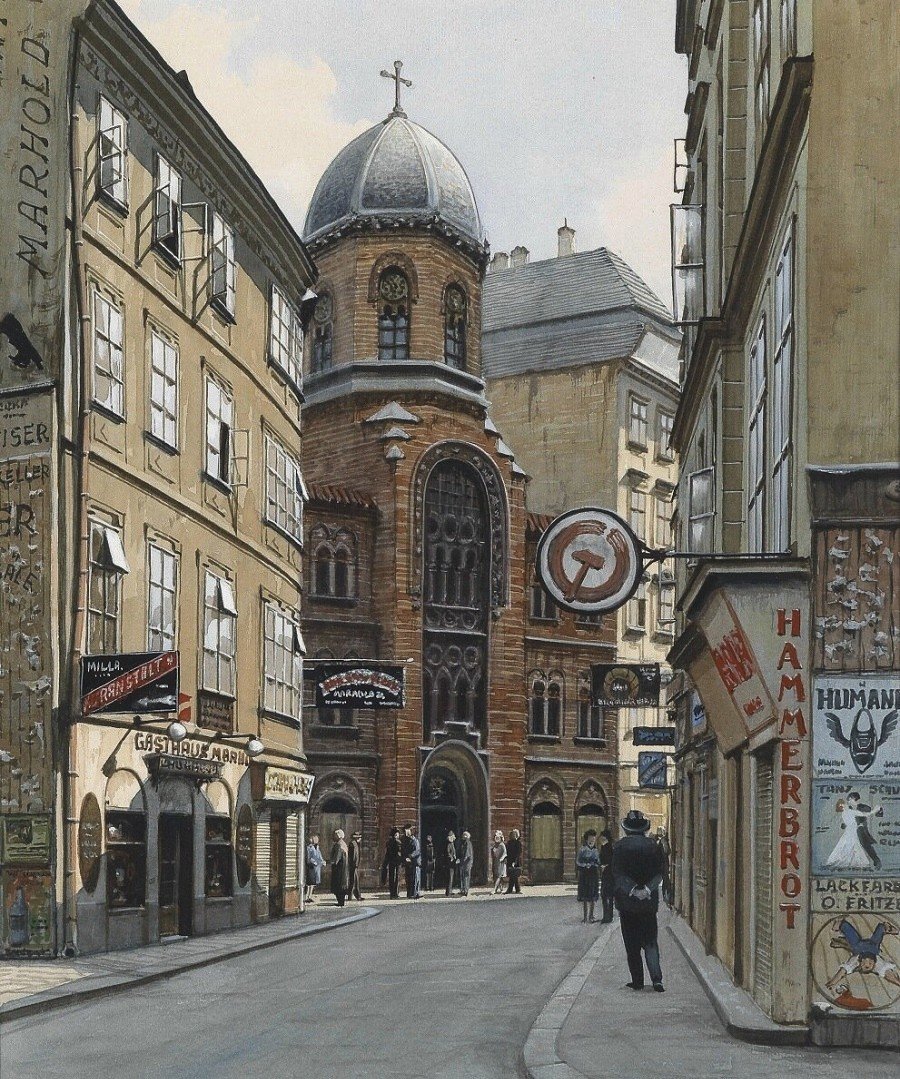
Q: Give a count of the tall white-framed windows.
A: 12